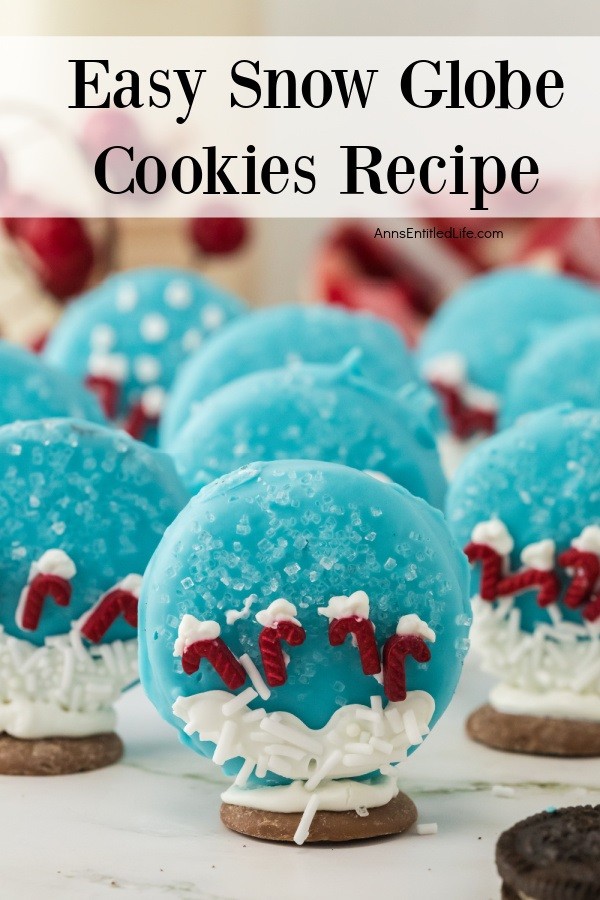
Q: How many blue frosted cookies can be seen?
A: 9